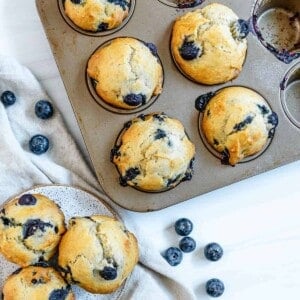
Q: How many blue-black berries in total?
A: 8